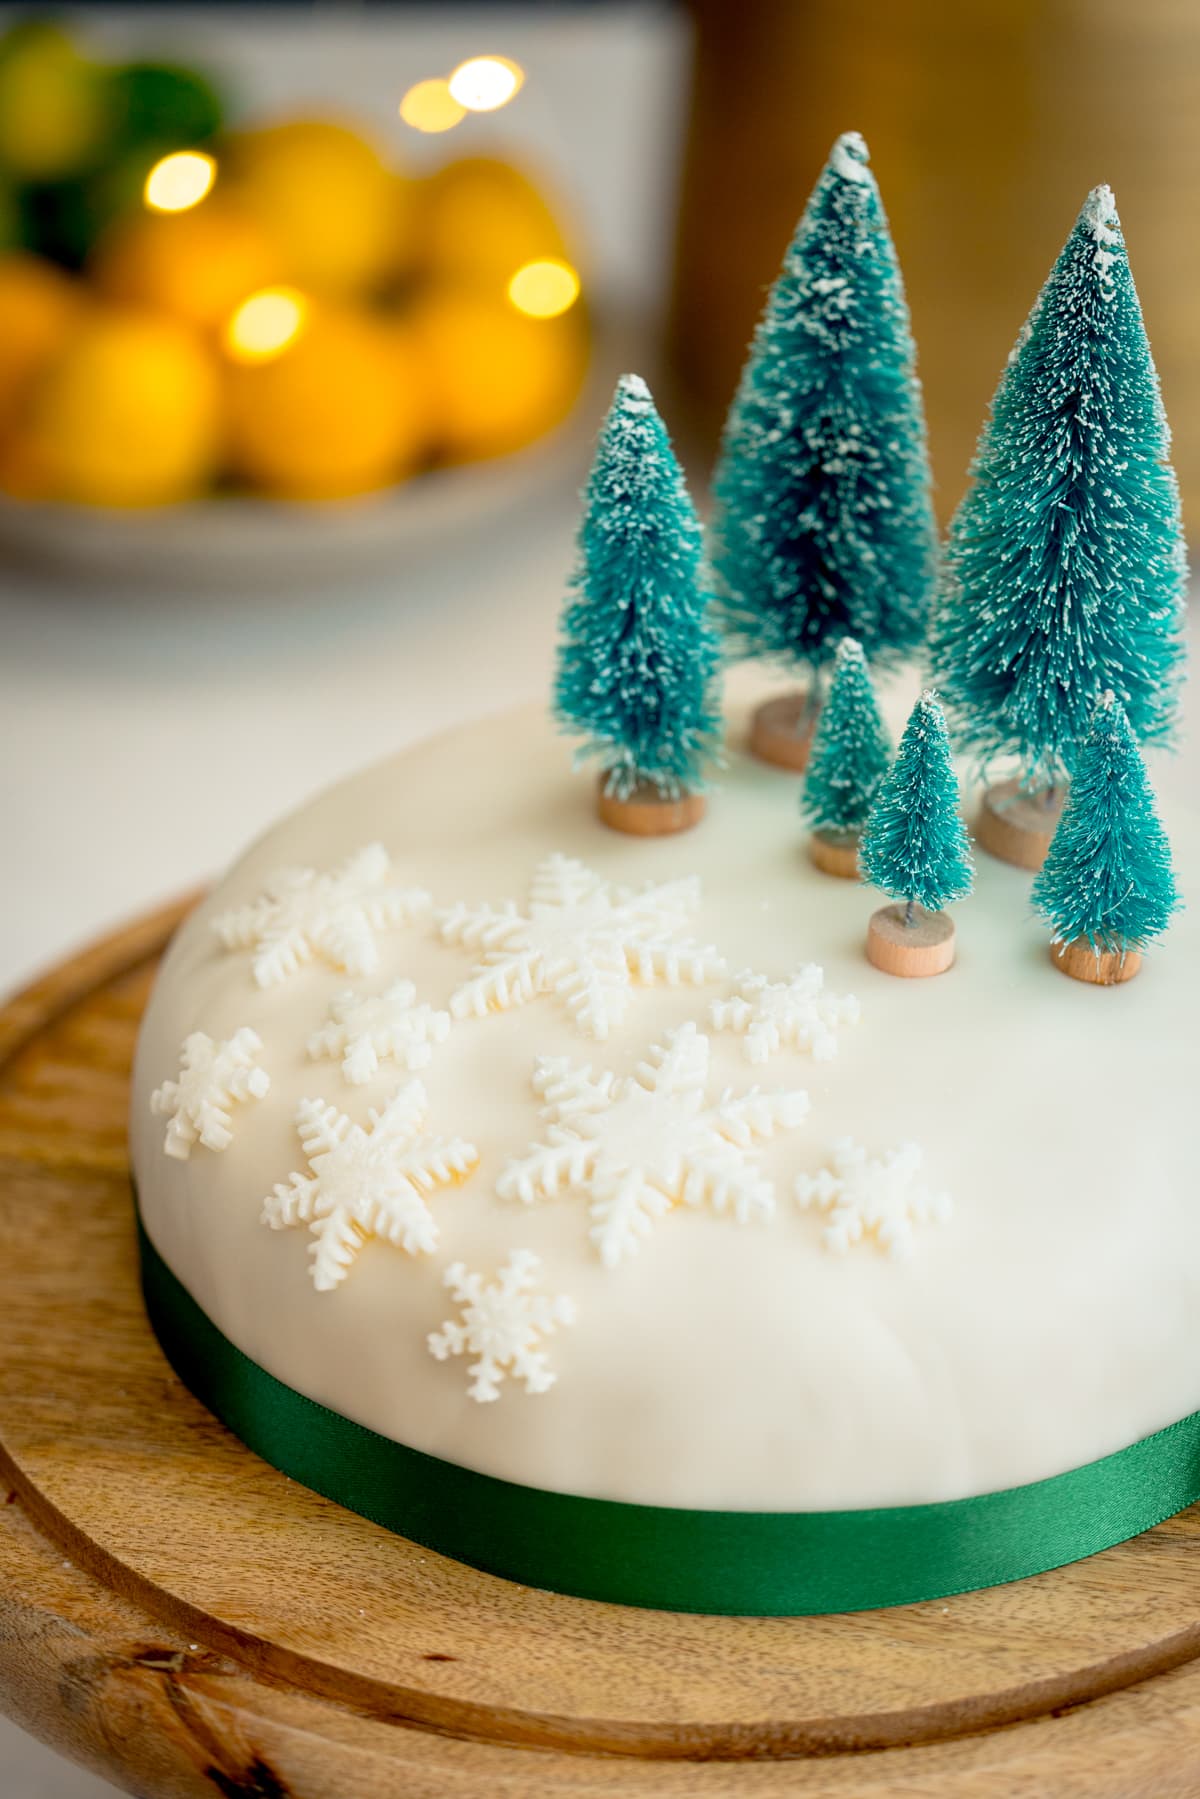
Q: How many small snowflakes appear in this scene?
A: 5